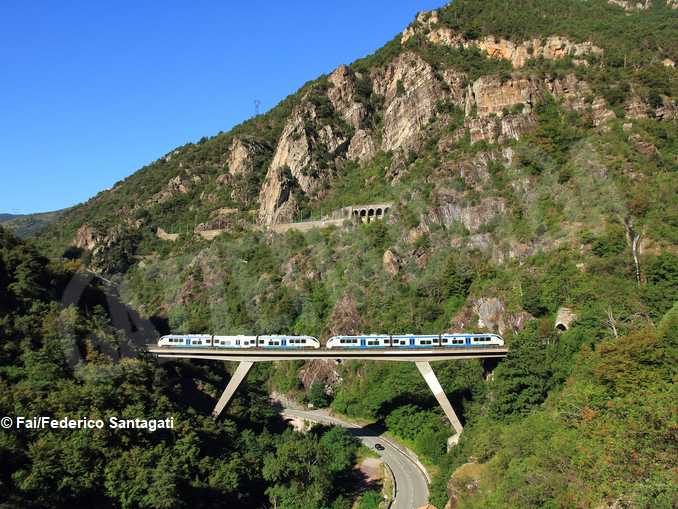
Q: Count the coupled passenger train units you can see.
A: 2